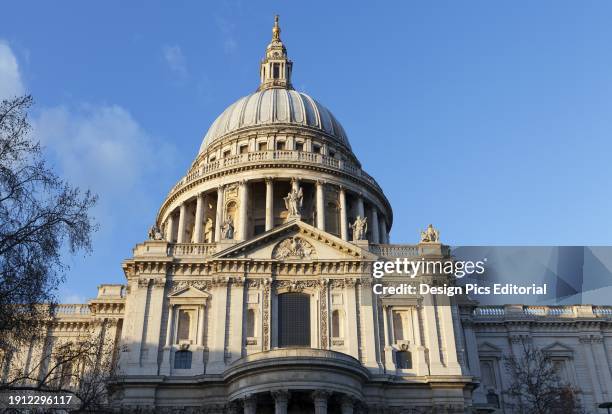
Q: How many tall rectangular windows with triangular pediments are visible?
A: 4